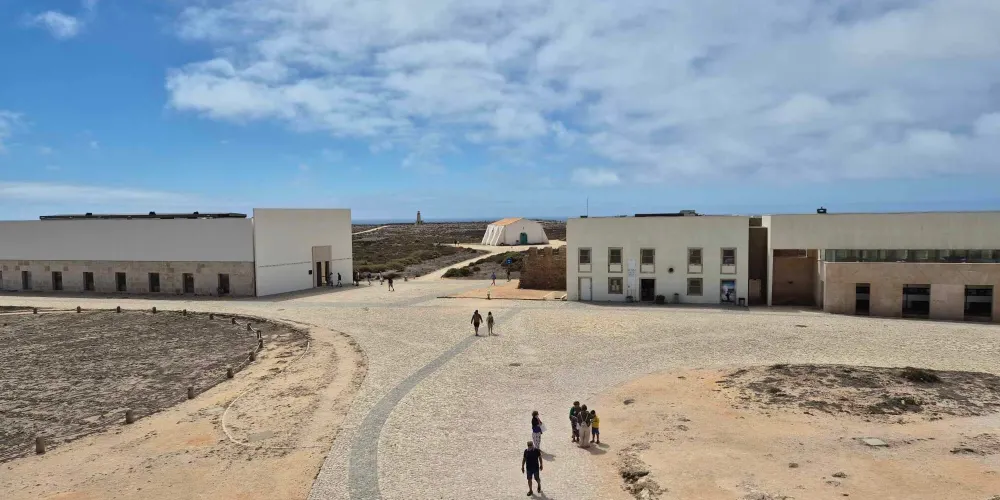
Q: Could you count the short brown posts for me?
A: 15